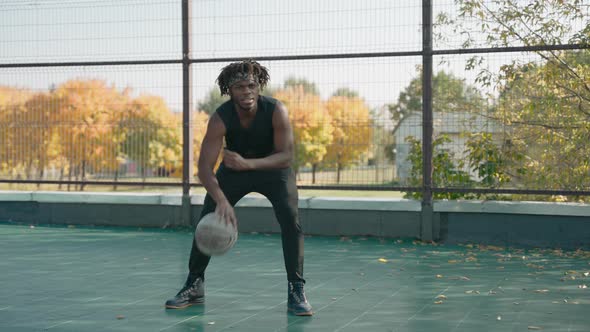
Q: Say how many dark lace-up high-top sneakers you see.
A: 2